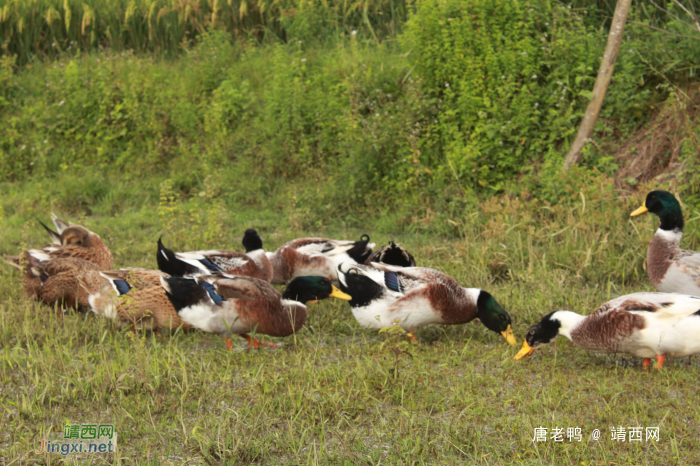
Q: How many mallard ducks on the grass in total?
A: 10